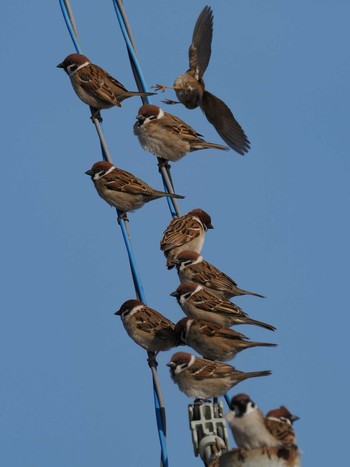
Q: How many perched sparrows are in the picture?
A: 11